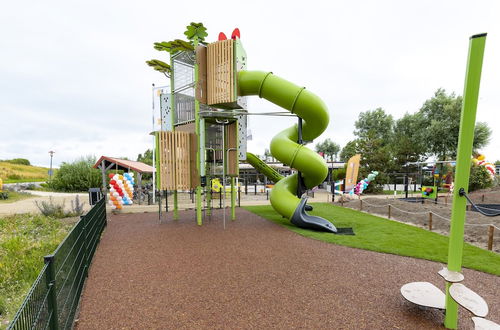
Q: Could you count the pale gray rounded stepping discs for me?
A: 4